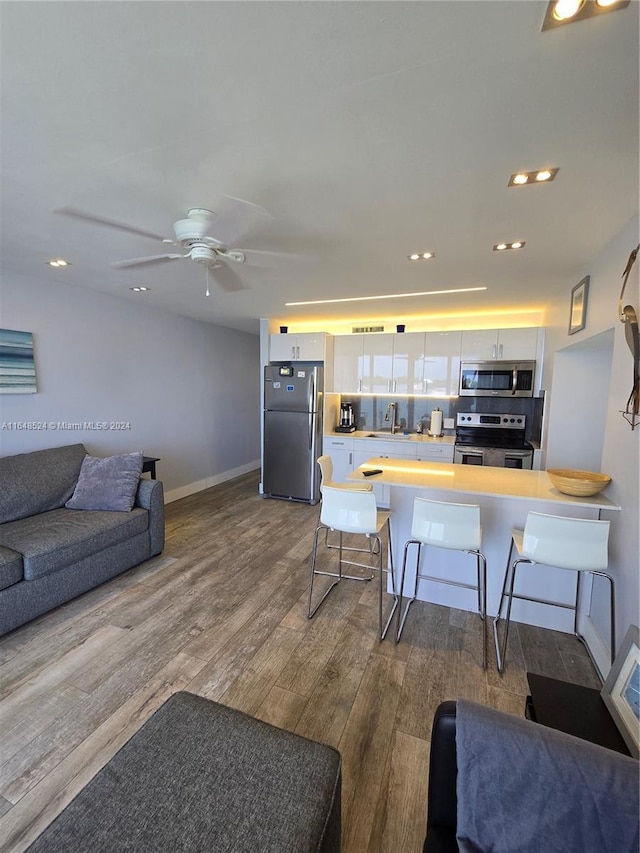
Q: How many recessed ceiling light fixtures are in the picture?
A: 6